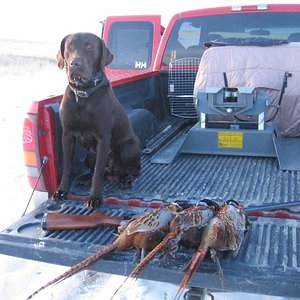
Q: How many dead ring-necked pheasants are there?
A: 3